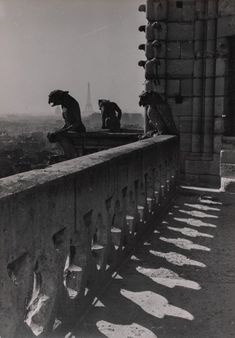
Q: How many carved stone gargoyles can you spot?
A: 3